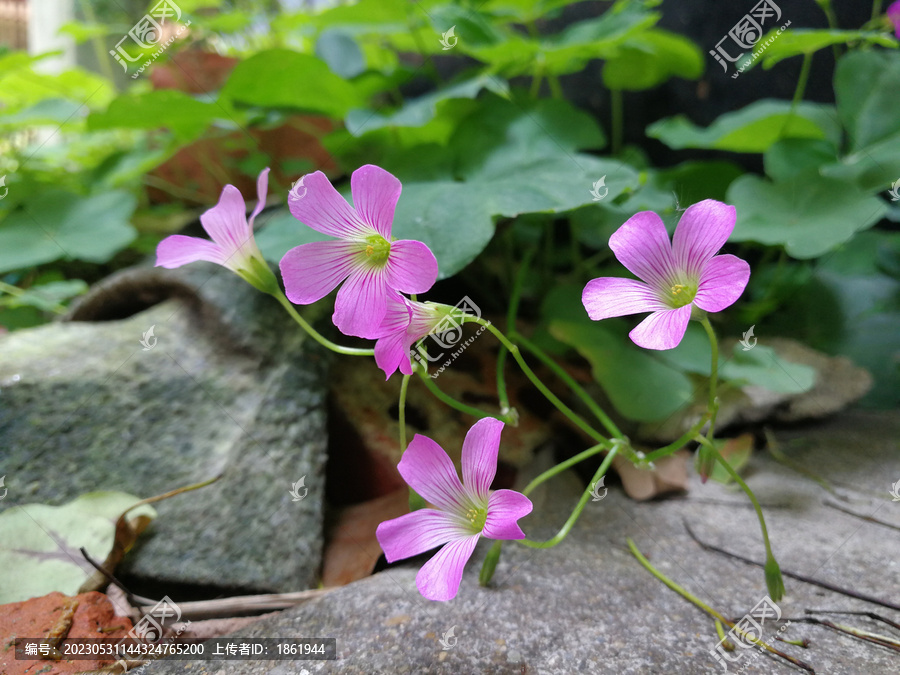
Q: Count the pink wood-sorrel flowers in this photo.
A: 5